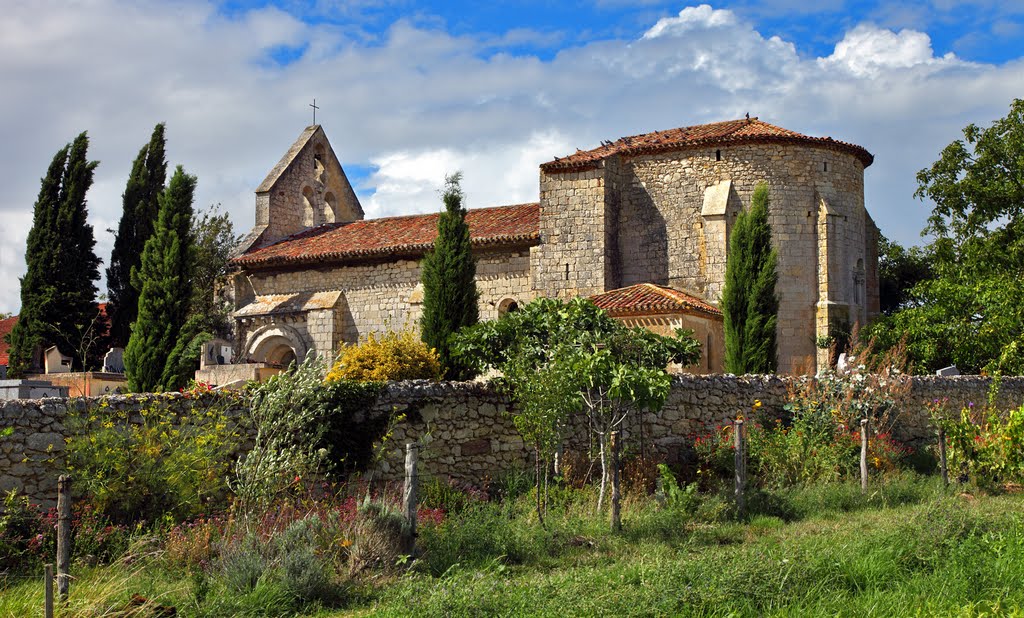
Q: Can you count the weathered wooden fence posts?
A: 7